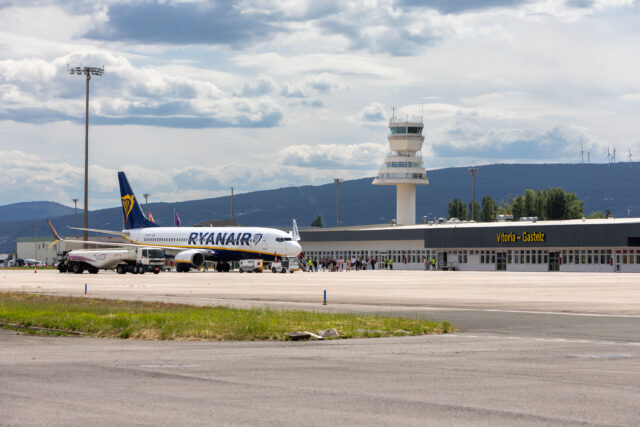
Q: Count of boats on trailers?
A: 0